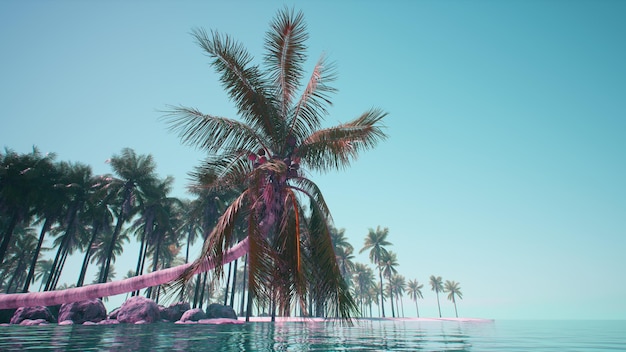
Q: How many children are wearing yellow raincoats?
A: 0